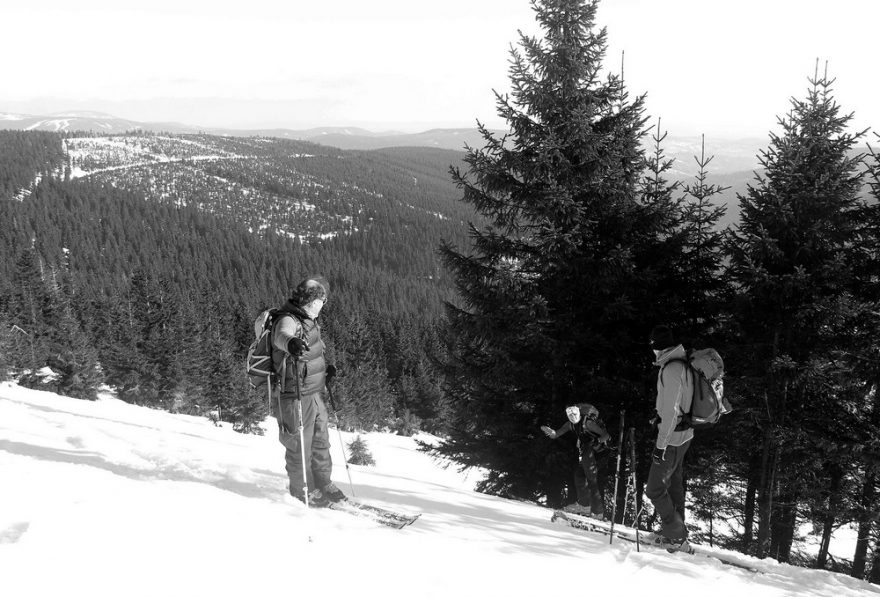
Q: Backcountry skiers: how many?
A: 3